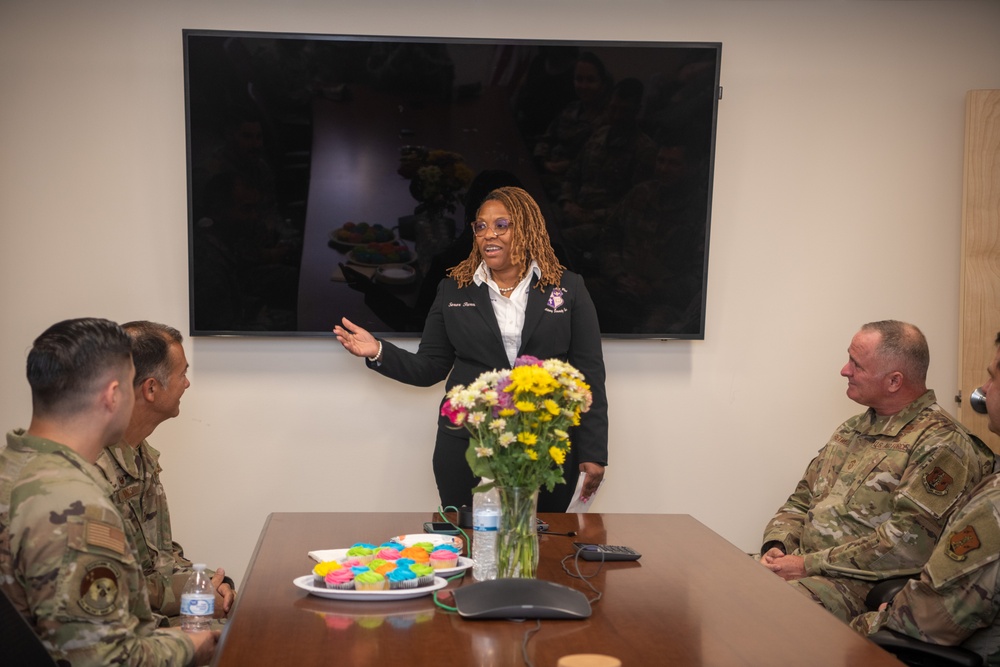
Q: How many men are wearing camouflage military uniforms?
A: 4